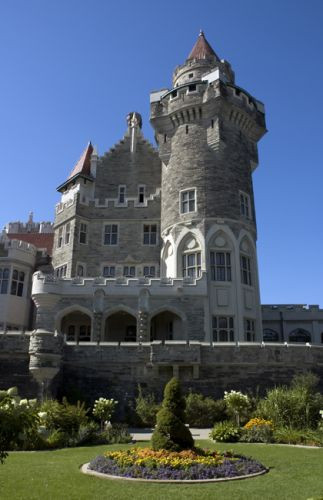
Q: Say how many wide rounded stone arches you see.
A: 3